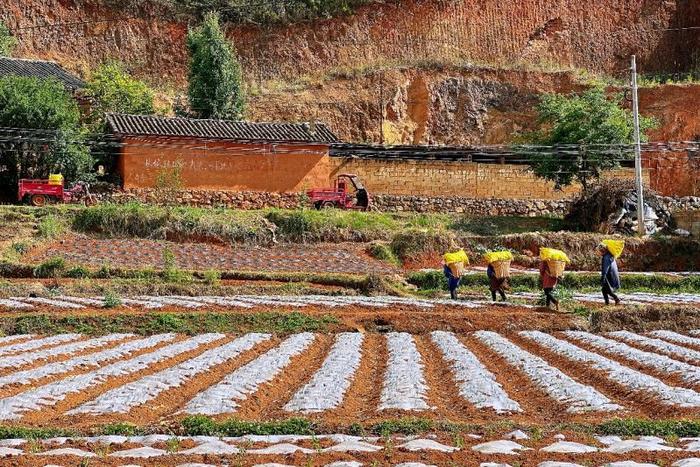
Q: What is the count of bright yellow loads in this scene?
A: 4